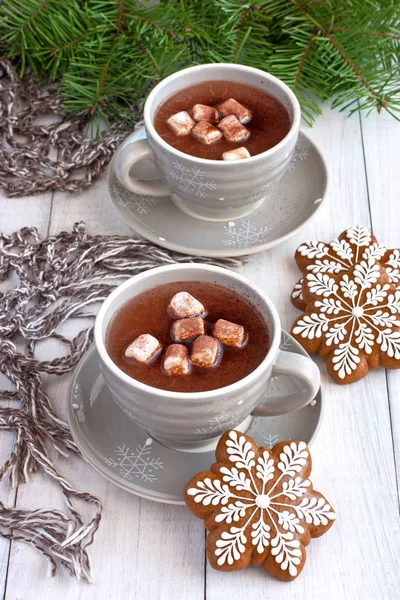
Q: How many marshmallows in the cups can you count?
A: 12